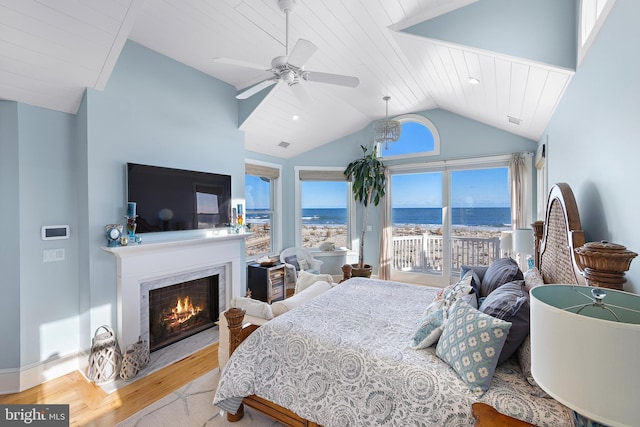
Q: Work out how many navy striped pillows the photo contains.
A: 2